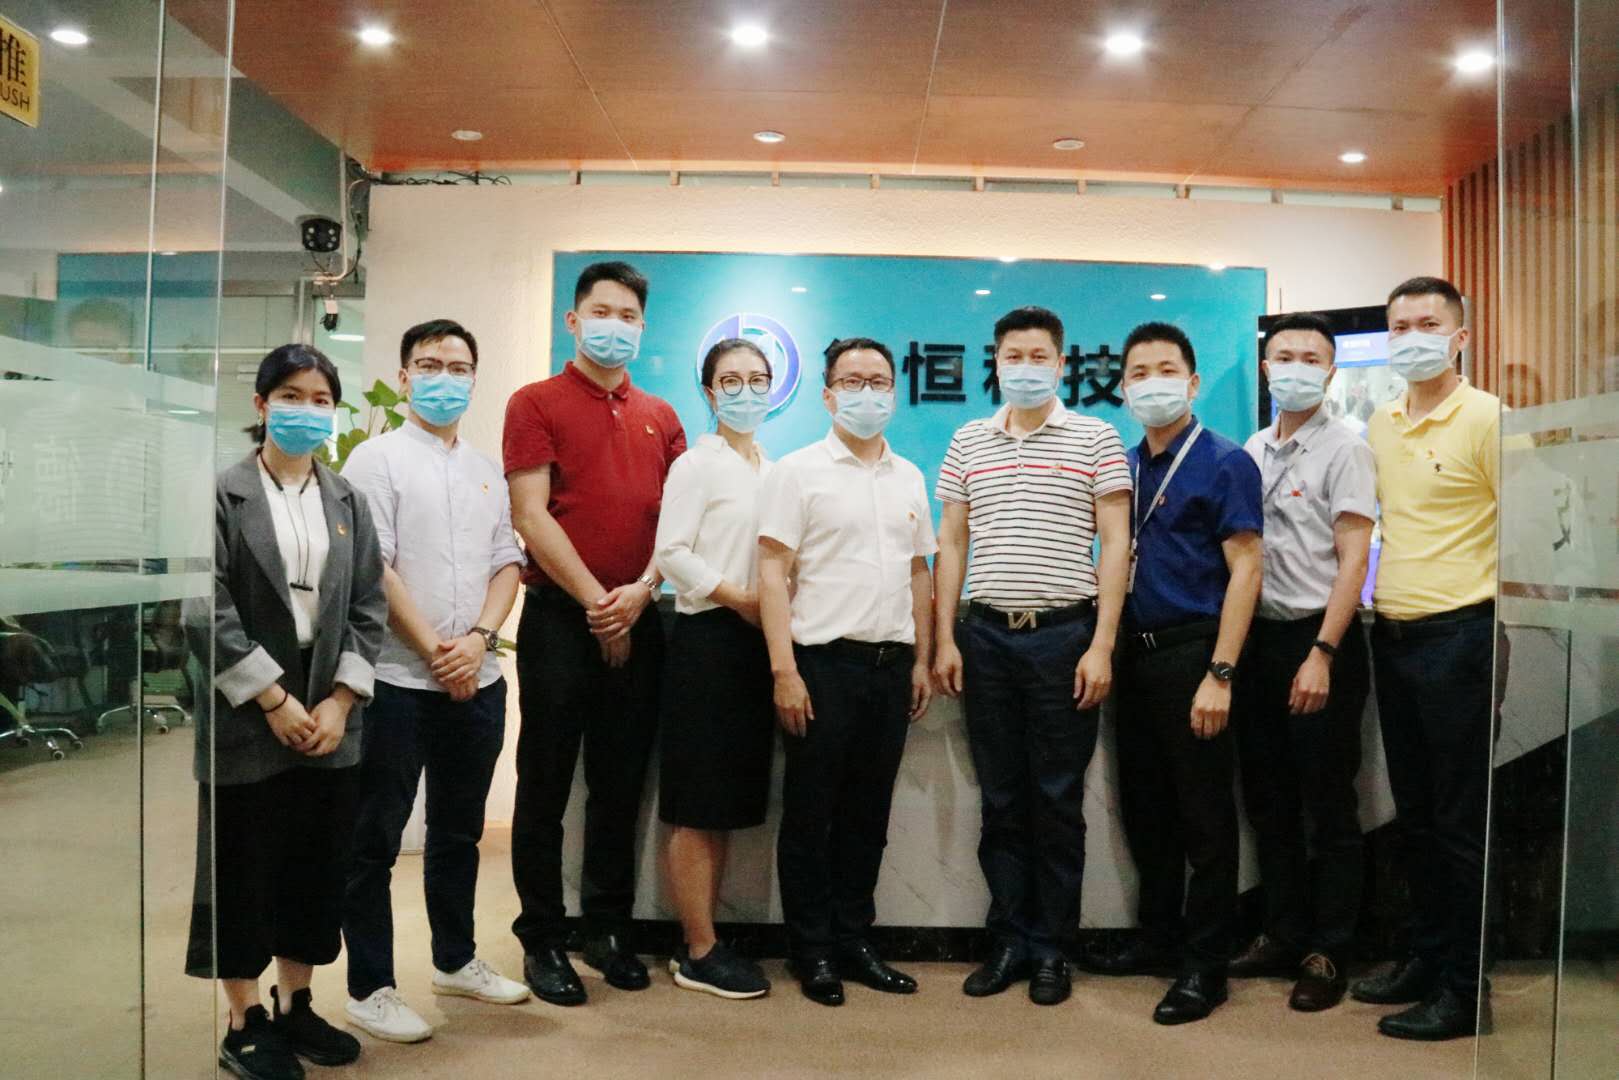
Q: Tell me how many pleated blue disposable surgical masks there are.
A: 9